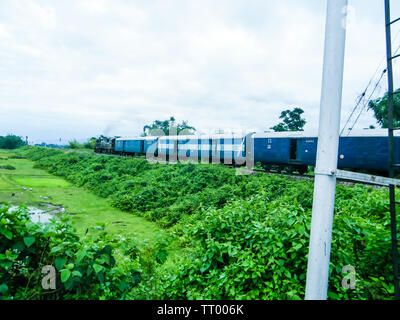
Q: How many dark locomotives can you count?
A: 1